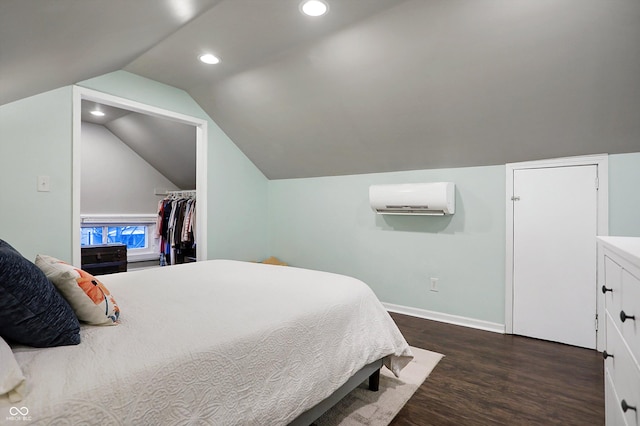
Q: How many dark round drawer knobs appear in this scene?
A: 4